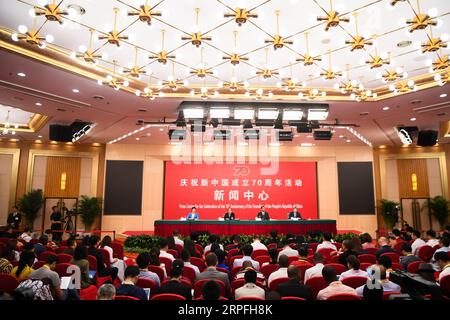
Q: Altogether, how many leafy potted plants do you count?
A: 4